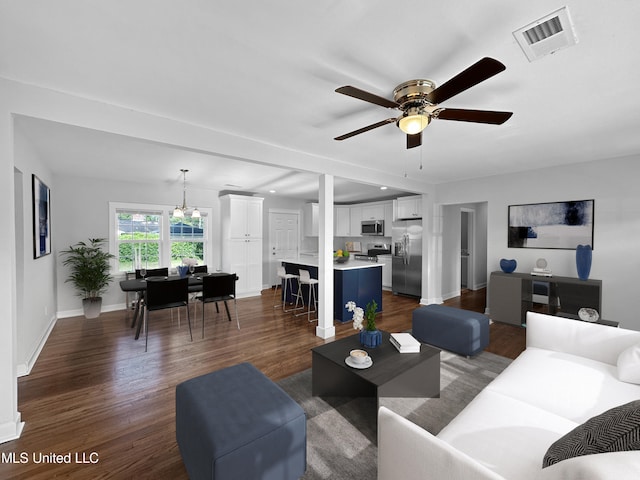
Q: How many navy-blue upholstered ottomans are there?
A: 2